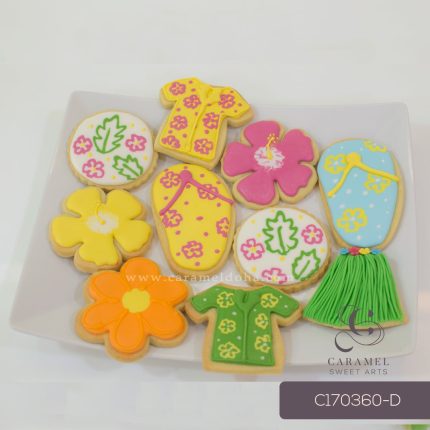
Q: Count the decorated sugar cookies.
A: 10